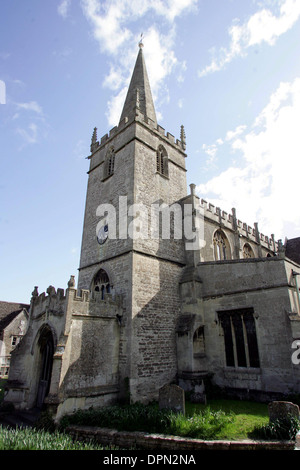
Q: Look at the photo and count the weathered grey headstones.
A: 2